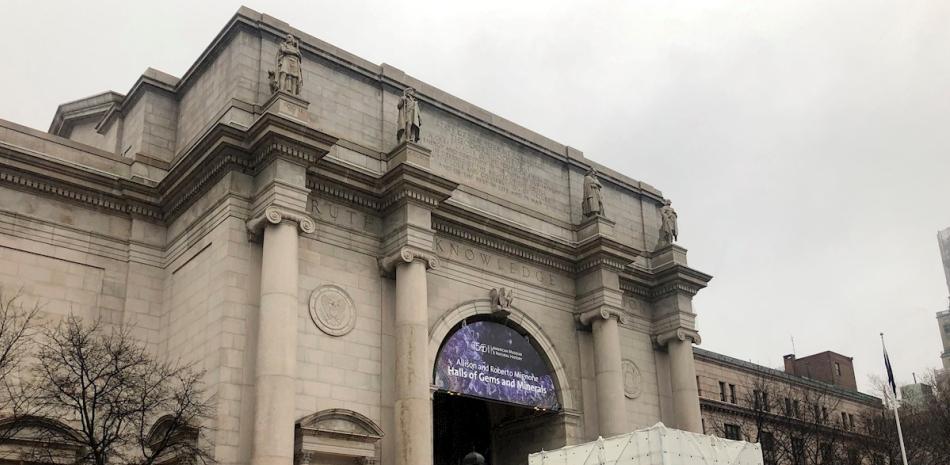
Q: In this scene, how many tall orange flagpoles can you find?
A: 0